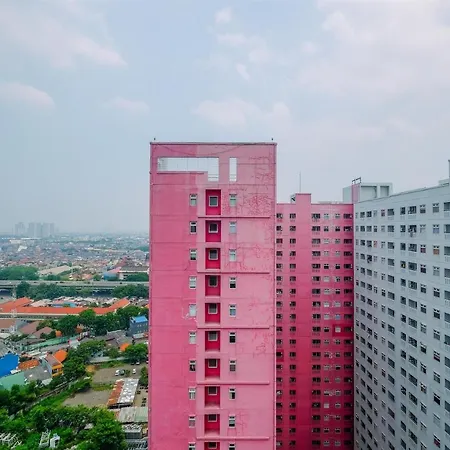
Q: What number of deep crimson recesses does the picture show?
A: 10